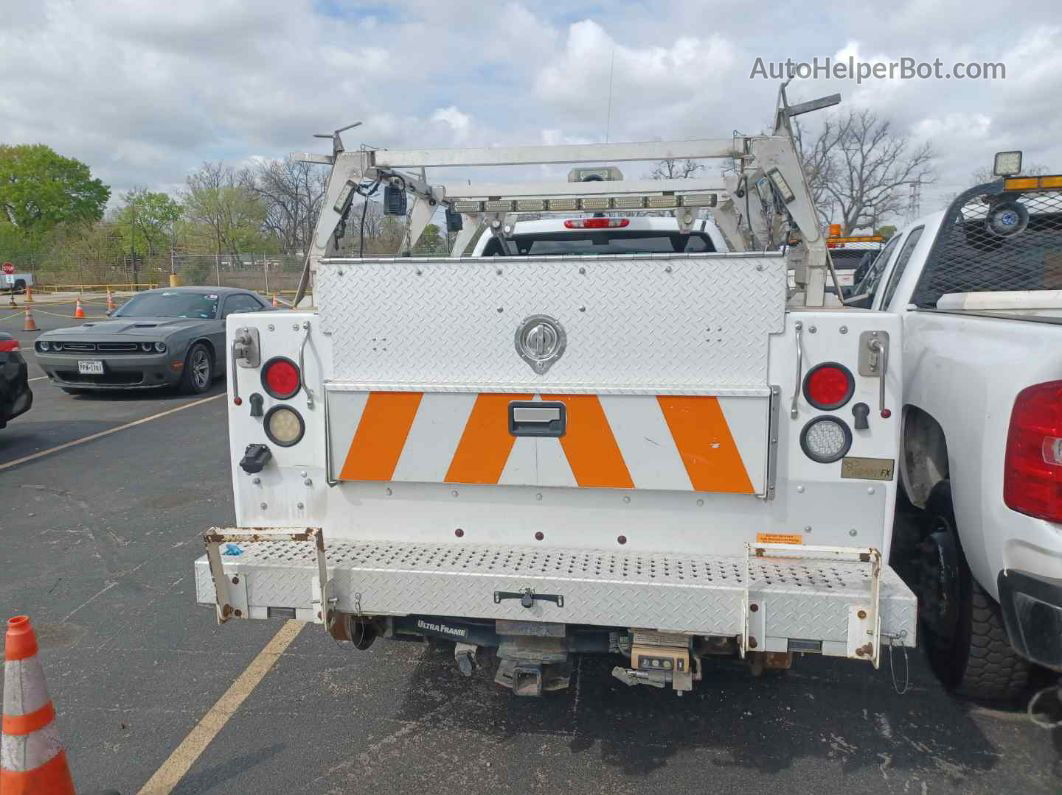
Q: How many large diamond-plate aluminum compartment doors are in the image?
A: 1